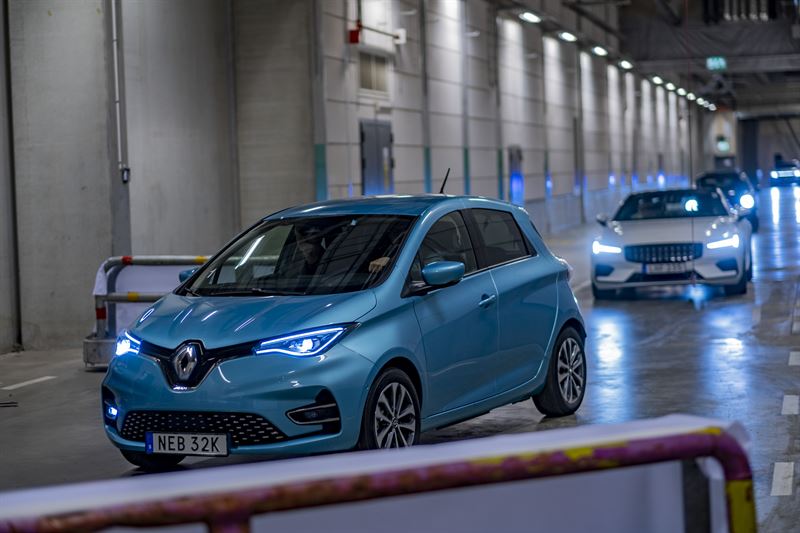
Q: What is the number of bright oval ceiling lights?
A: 11